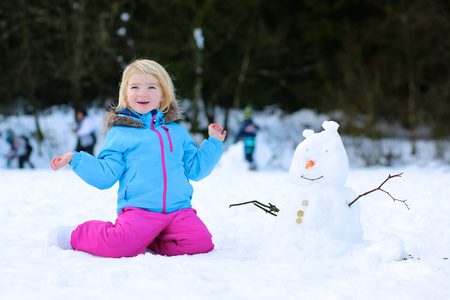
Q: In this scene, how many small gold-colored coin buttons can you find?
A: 3